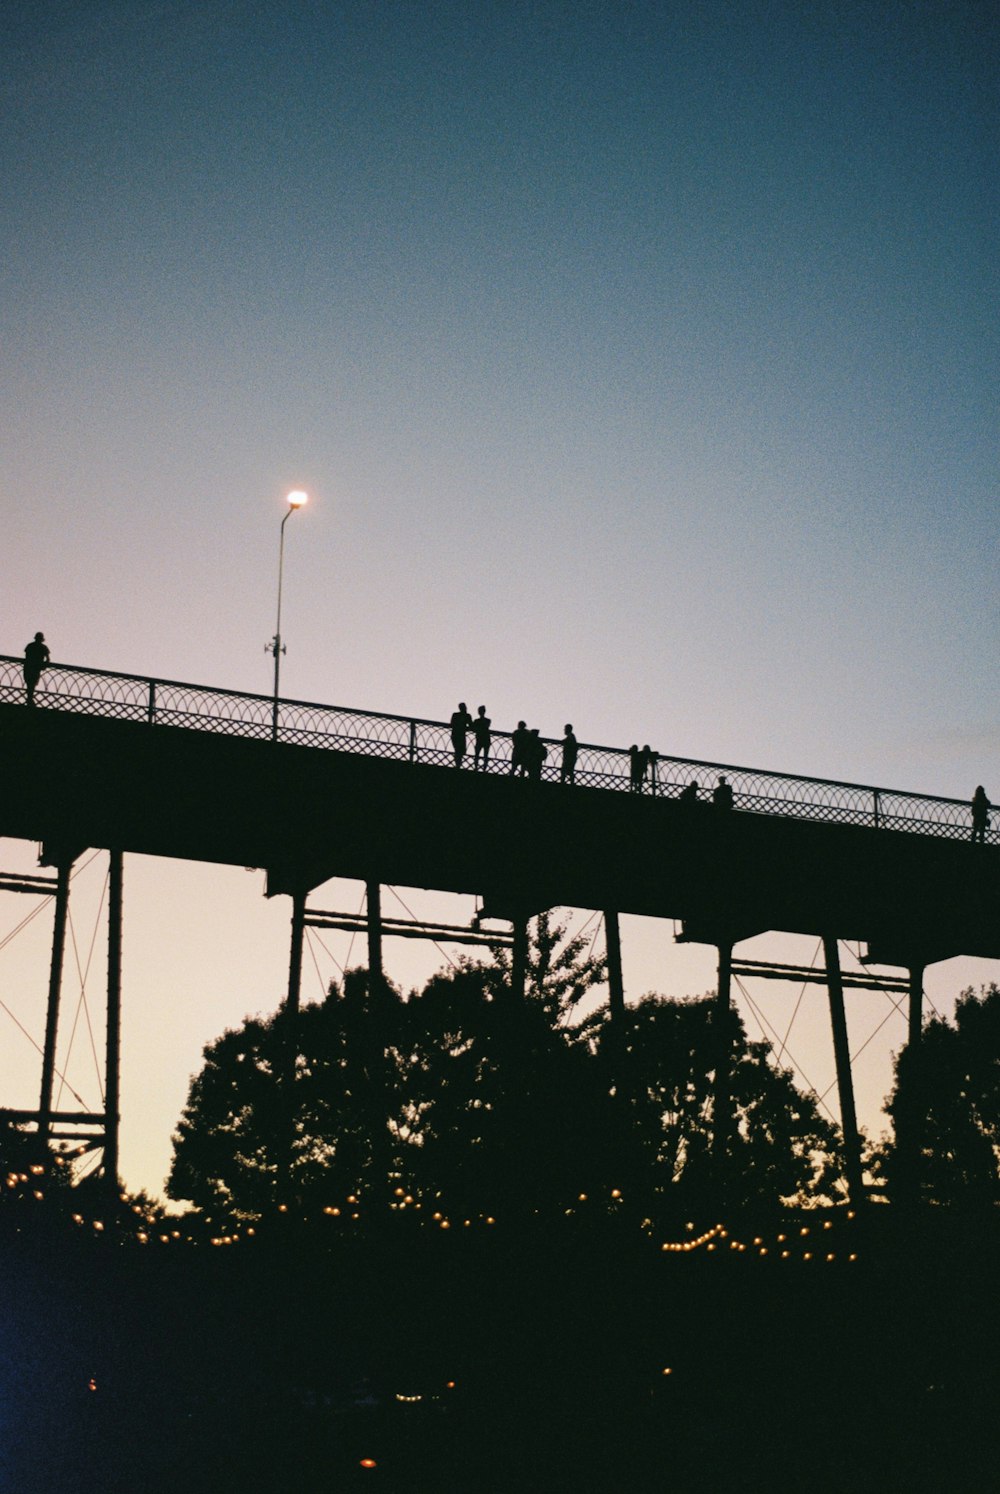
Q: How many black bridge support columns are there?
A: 9